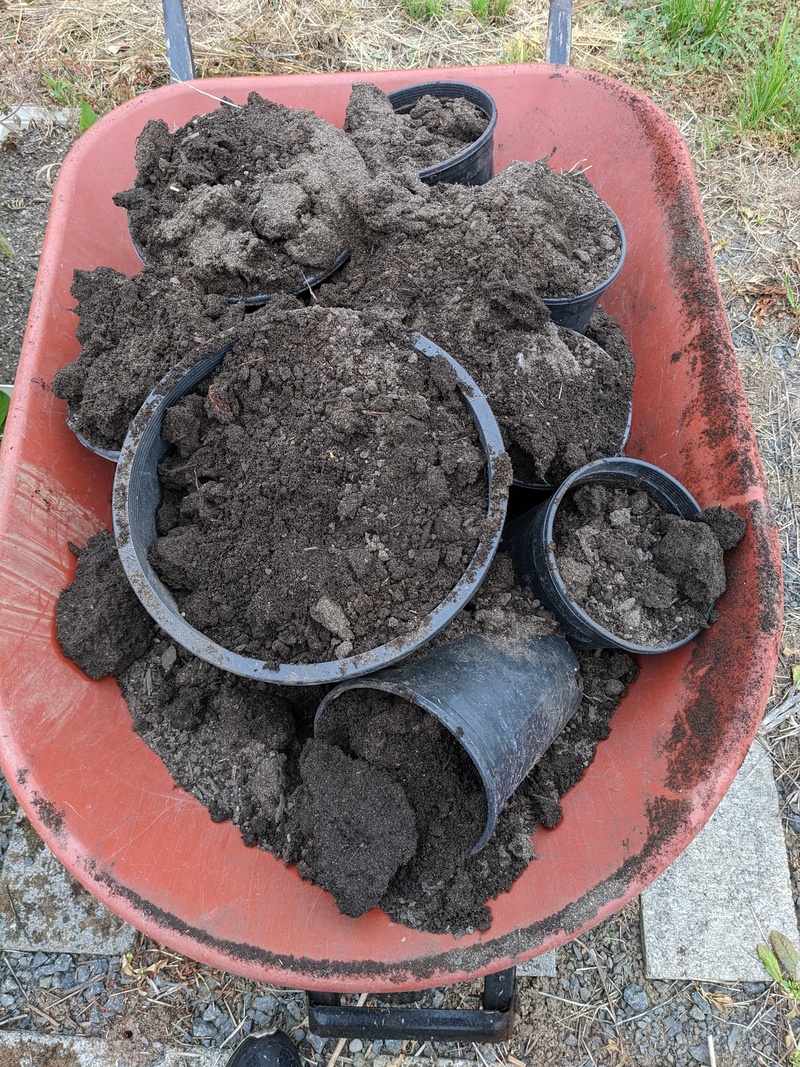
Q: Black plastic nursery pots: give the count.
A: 8